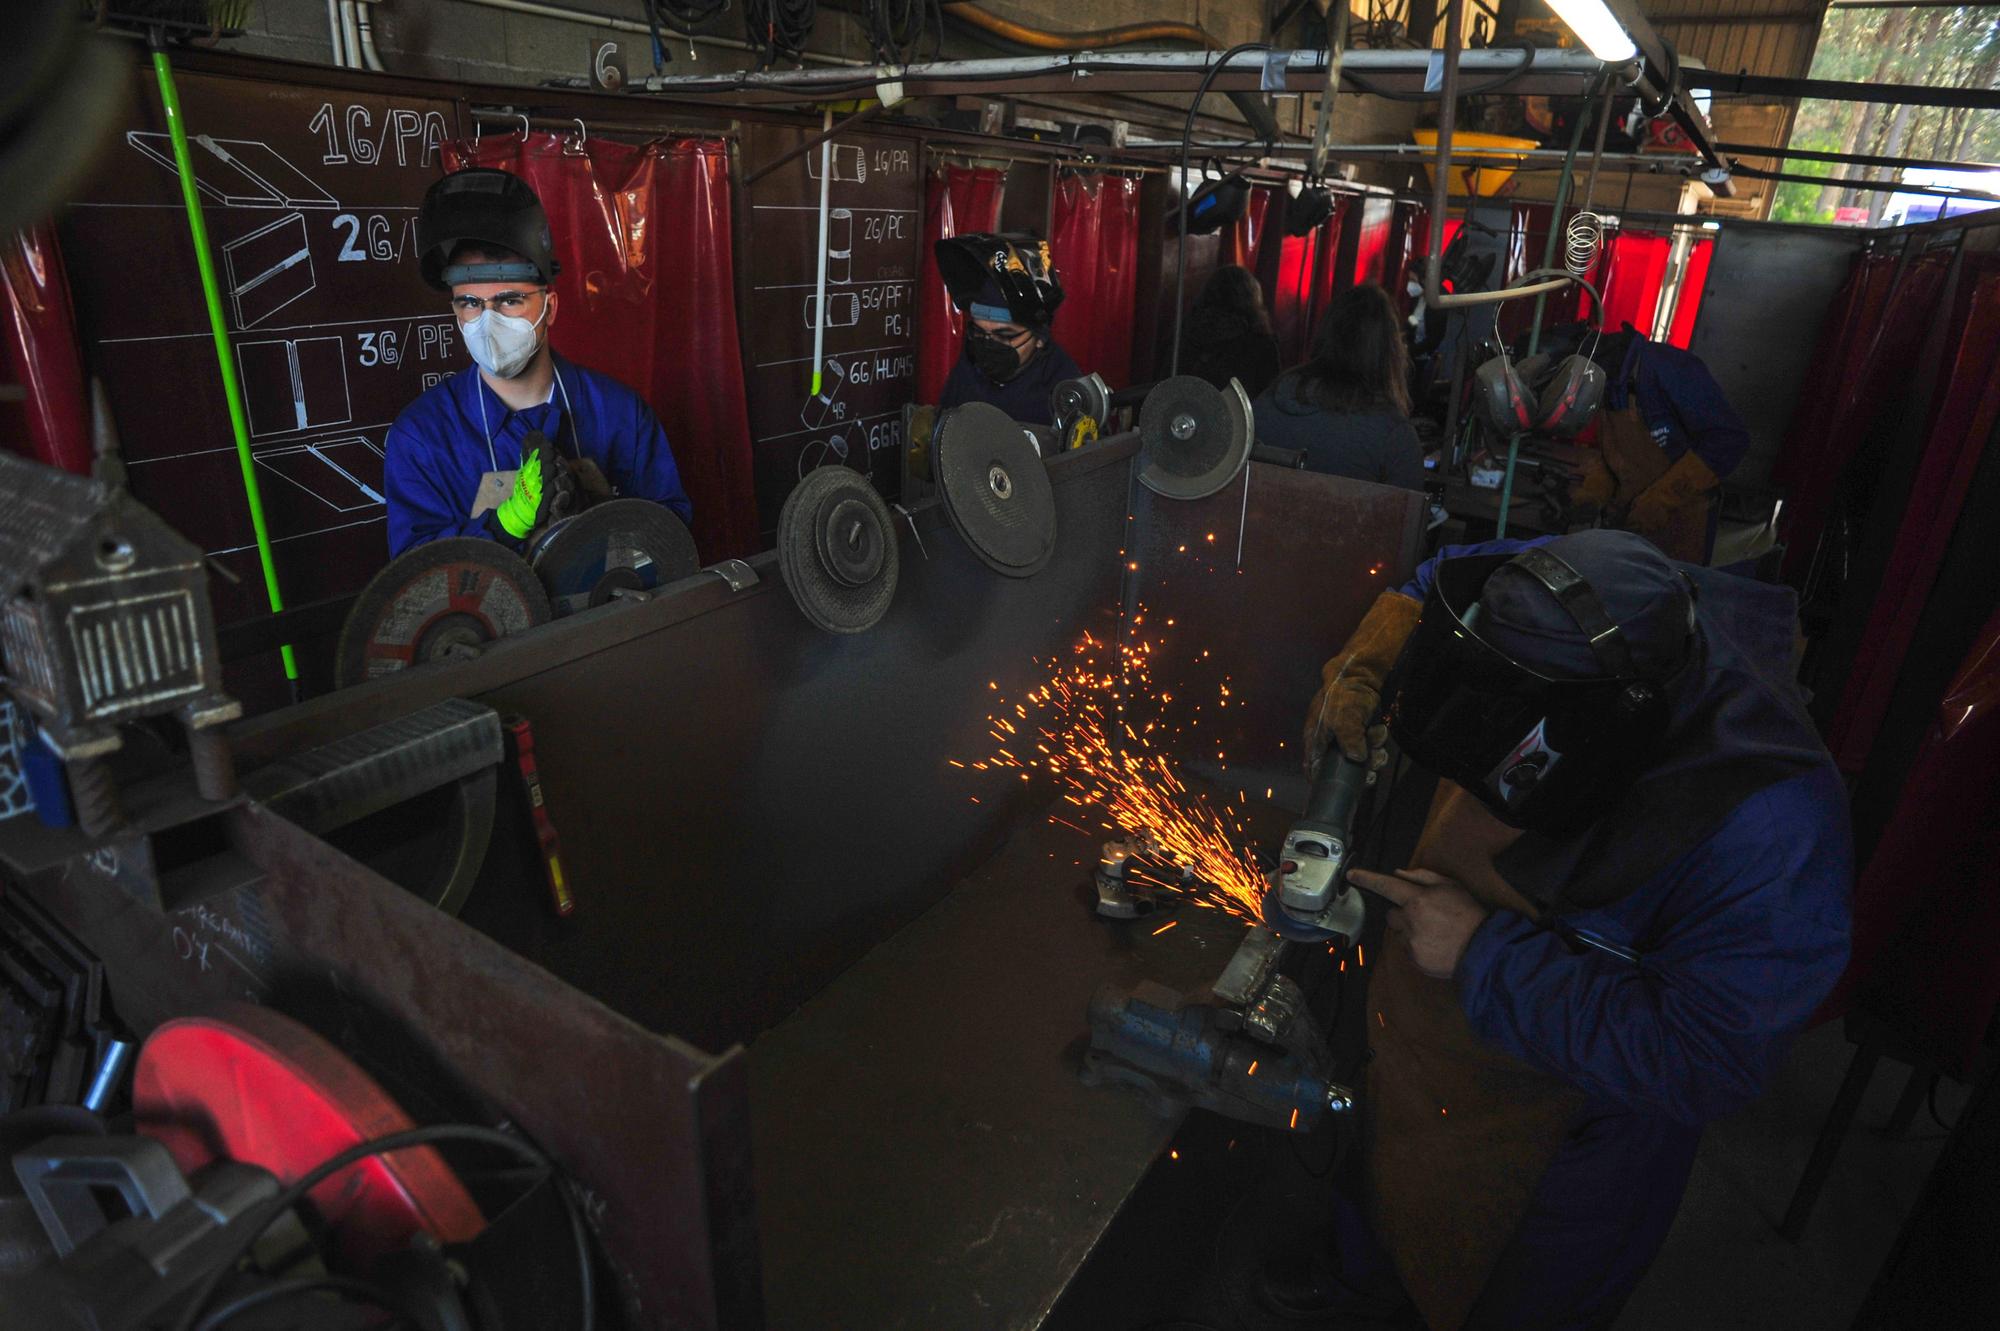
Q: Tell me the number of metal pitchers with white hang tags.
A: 0